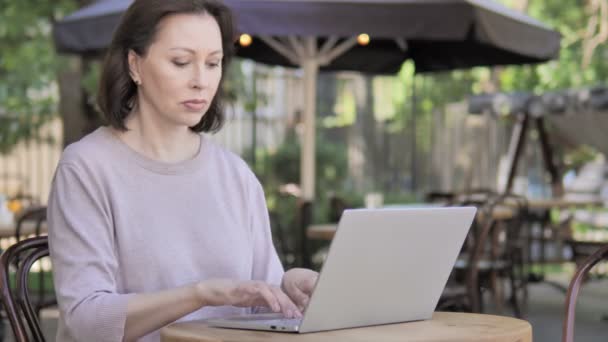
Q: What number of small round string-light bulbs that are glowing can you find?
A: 2